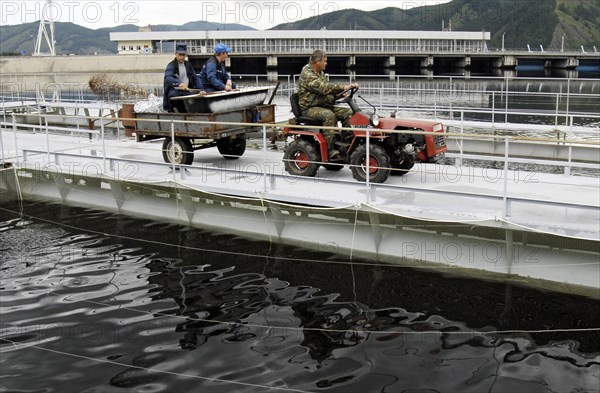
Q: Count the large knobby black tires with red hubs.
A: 2